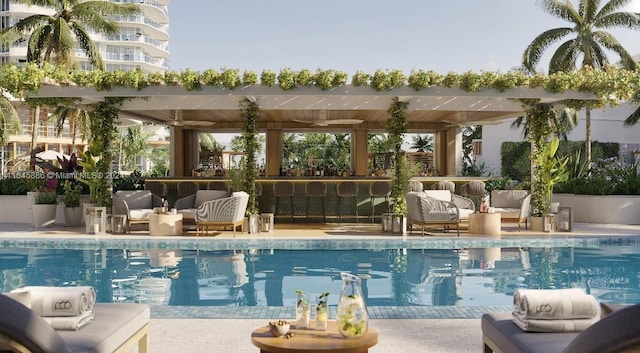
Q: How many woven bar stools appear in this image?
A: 11